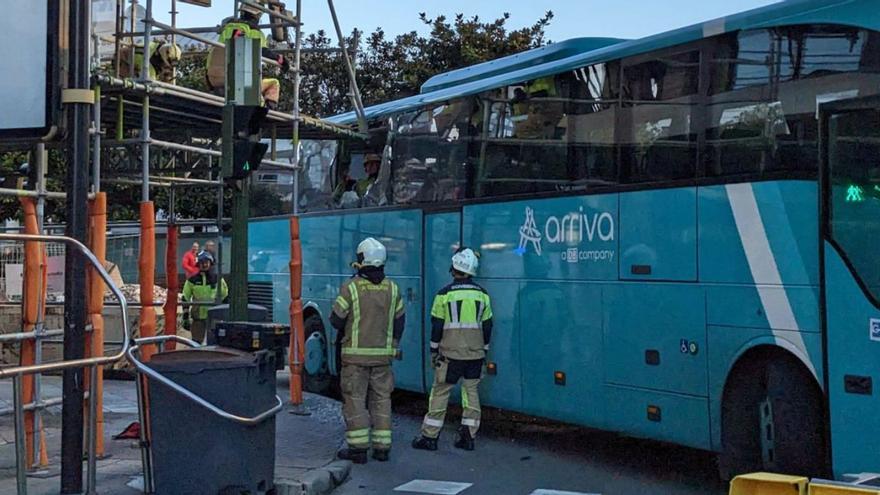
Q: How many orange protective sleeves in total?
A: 5